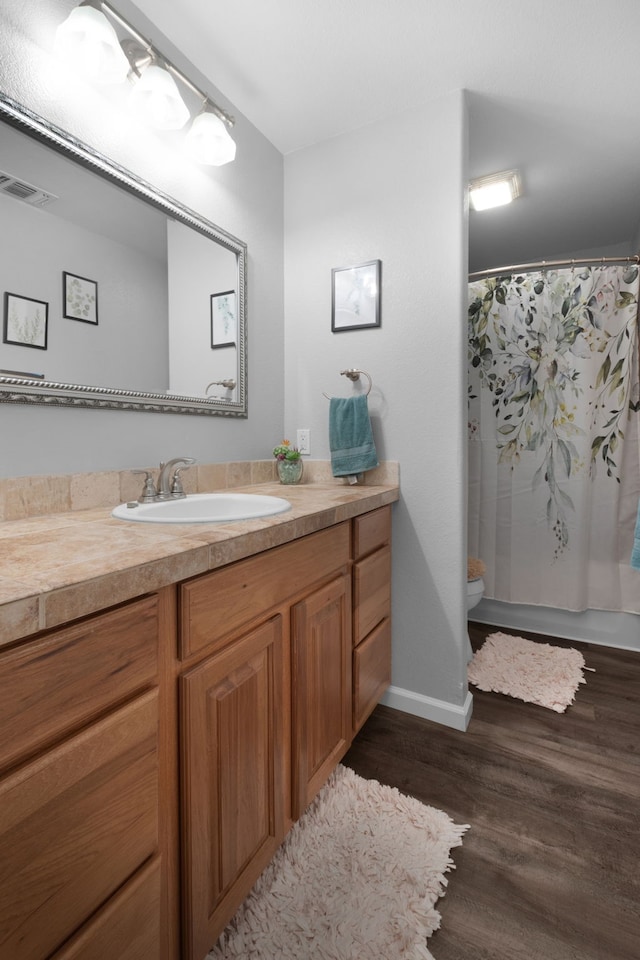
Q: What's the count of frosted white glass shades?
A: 3